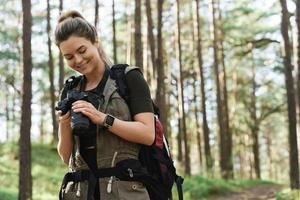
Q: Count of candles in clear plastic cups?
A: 0